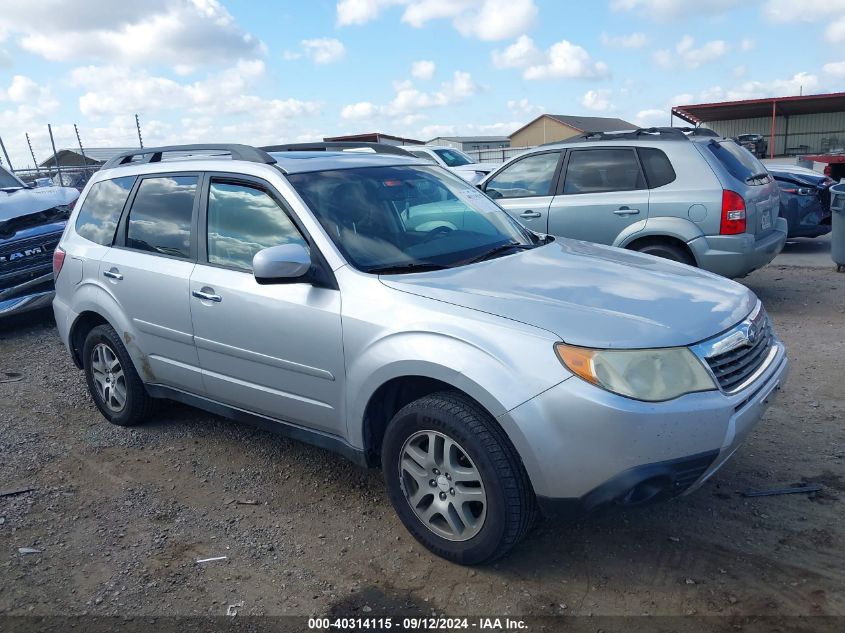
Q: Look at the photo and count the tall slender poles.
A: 5